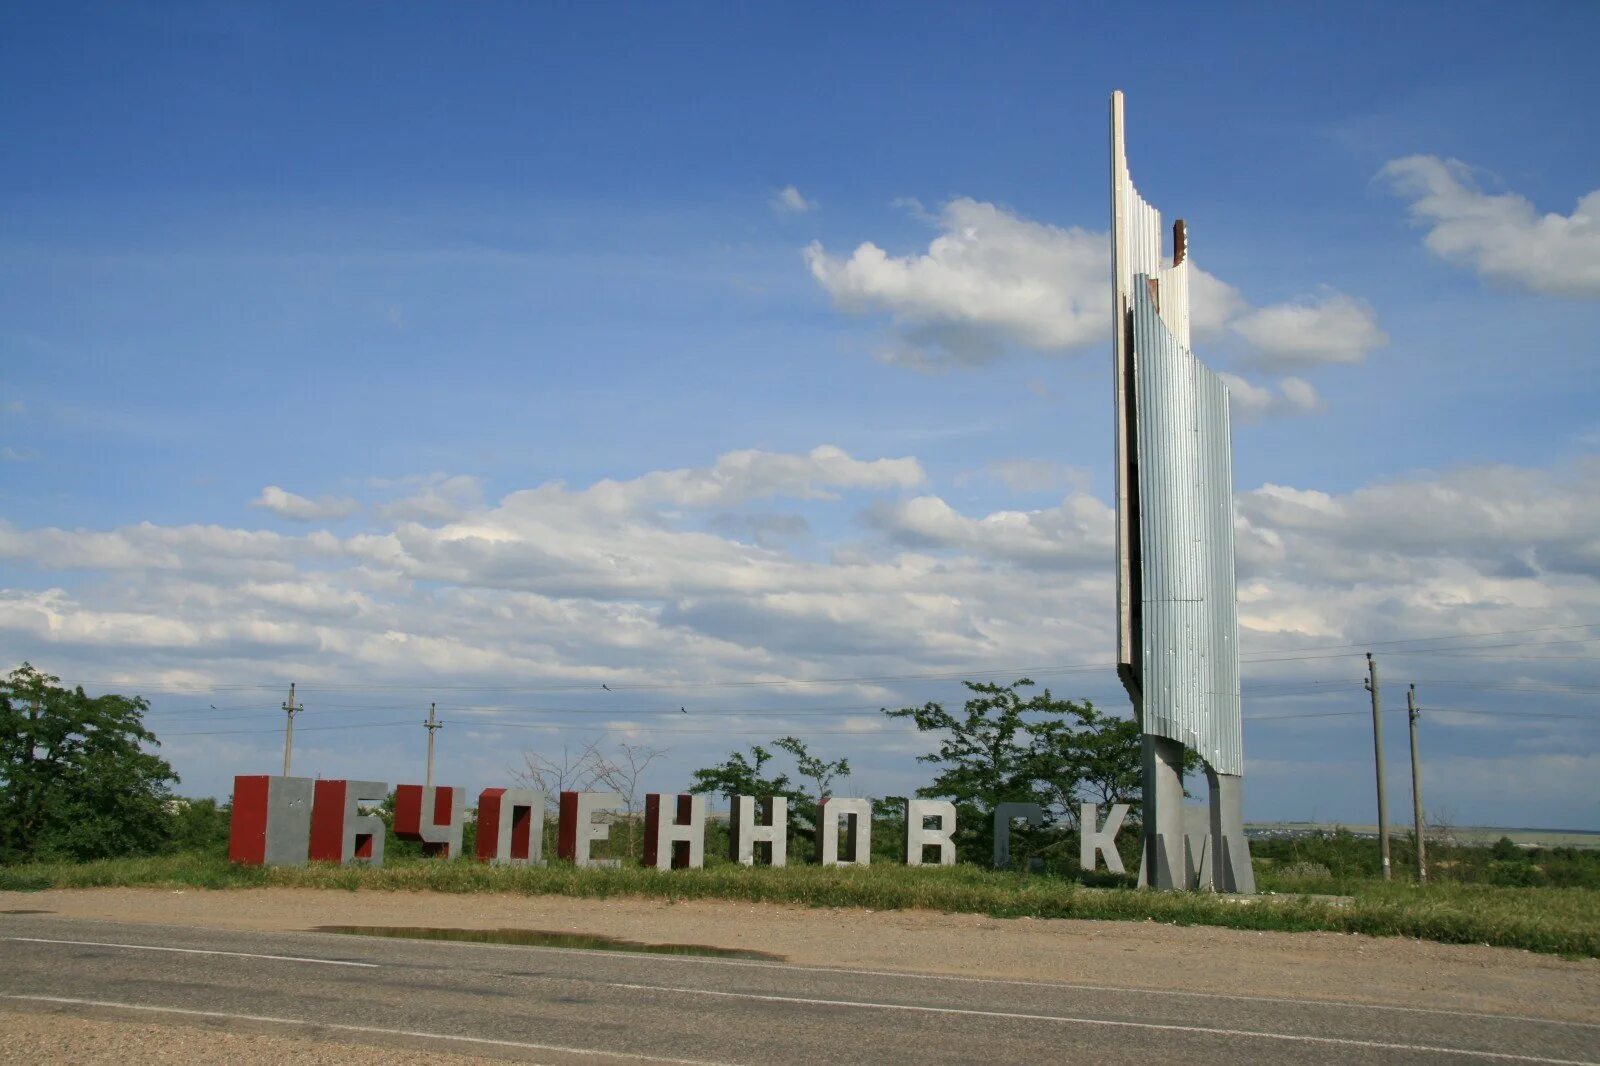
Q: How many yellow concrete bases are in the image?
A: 0